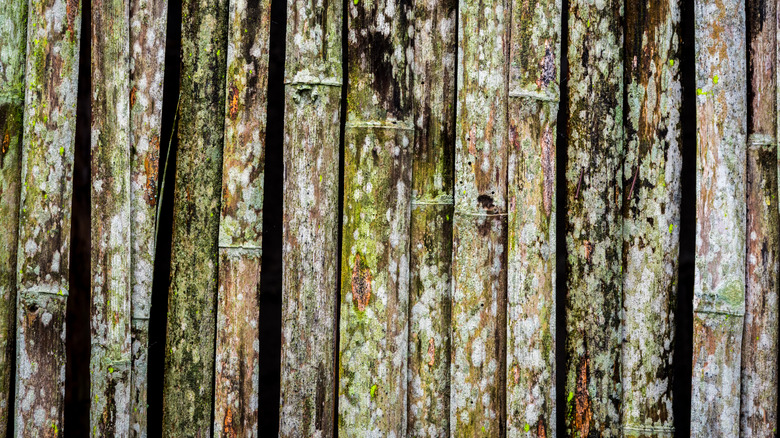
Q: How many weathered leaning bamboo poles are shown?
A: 15